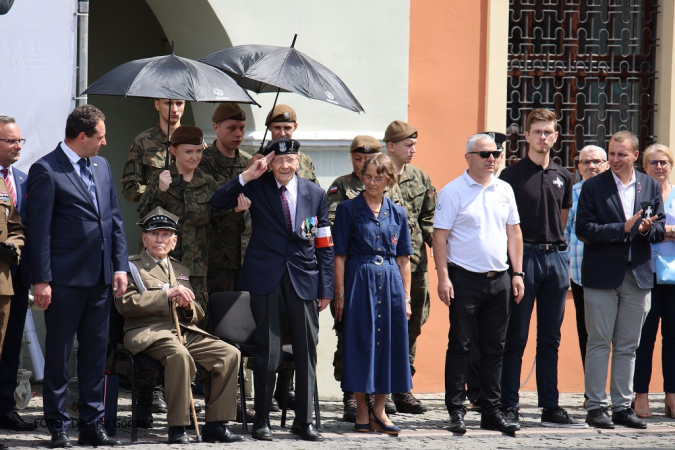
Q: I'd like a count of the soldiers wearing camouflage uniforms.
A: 6